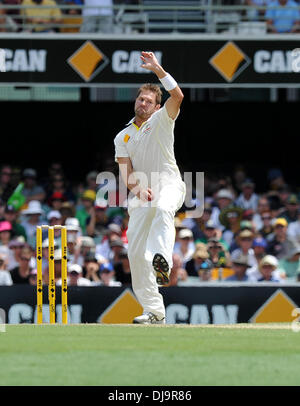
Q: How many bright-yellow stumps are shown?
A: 3